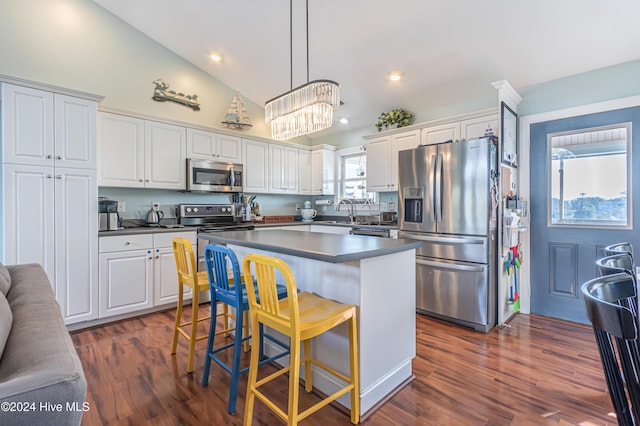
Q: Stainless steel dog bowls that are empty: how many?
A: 0